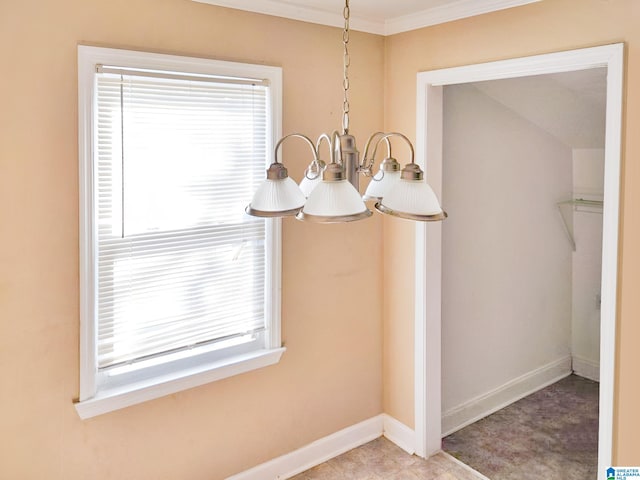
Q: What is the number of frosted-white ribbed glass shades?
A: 5